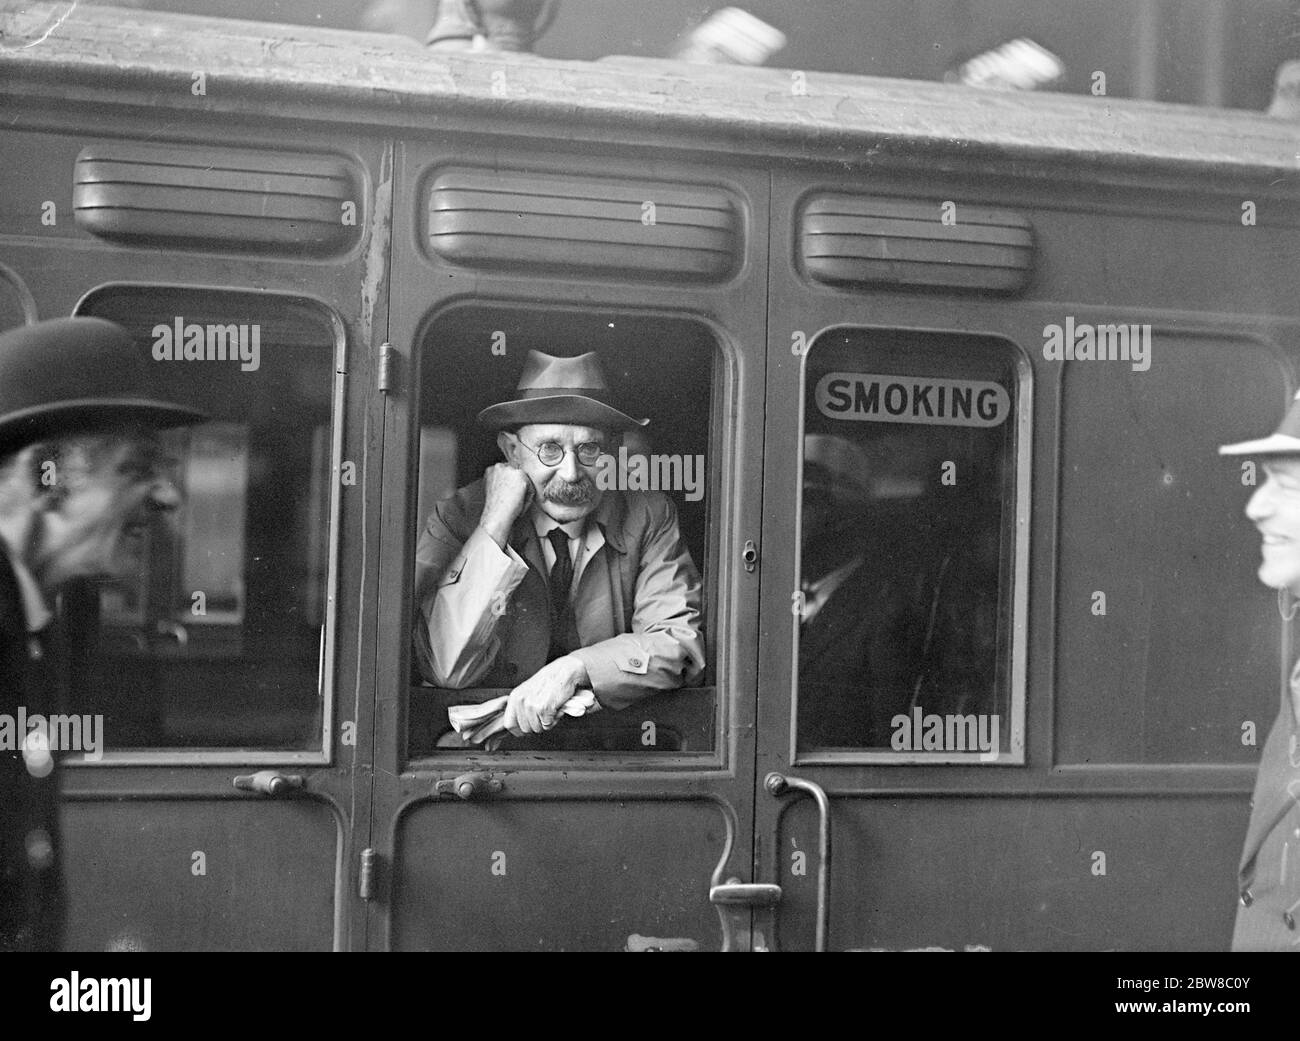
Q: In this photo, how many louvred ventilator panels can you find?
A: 3